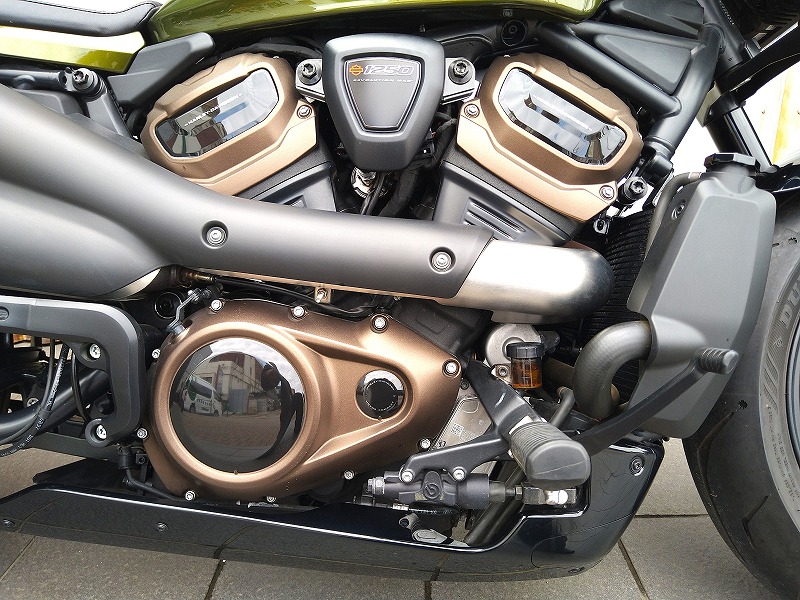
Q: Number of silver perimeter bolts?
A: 10